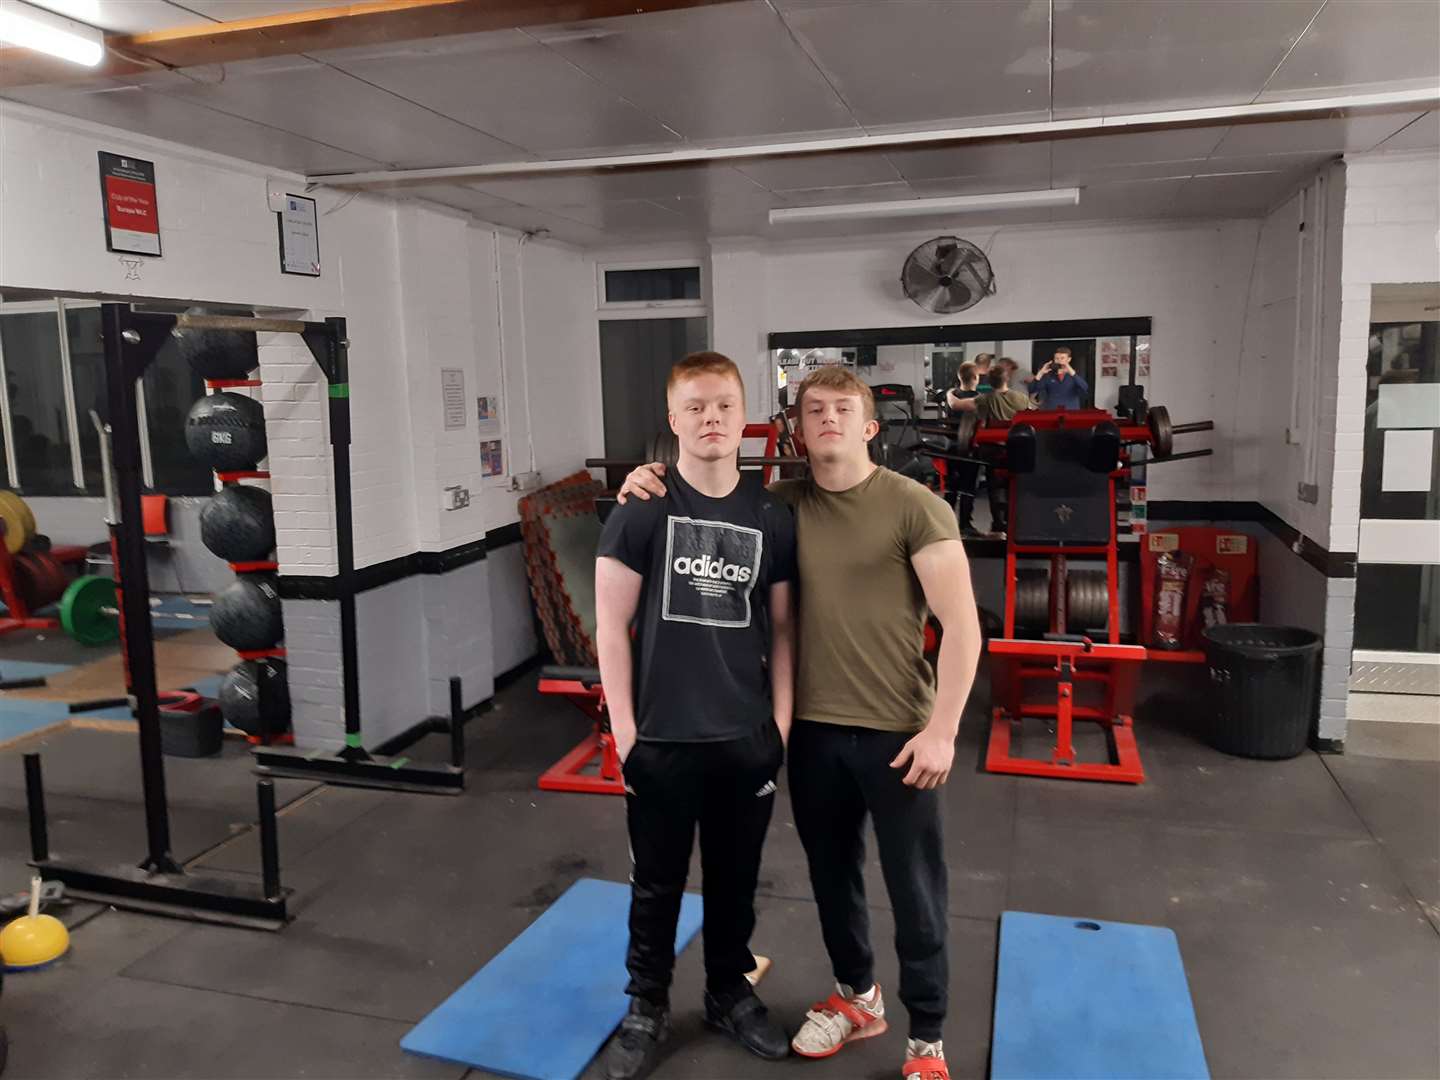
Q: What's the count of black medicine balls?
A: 5